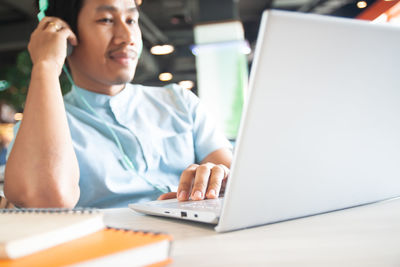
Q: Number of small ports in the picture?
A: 3